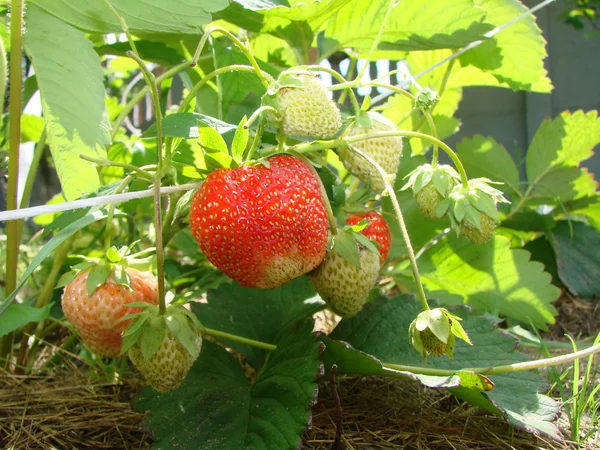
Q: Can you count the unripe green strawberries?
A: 7